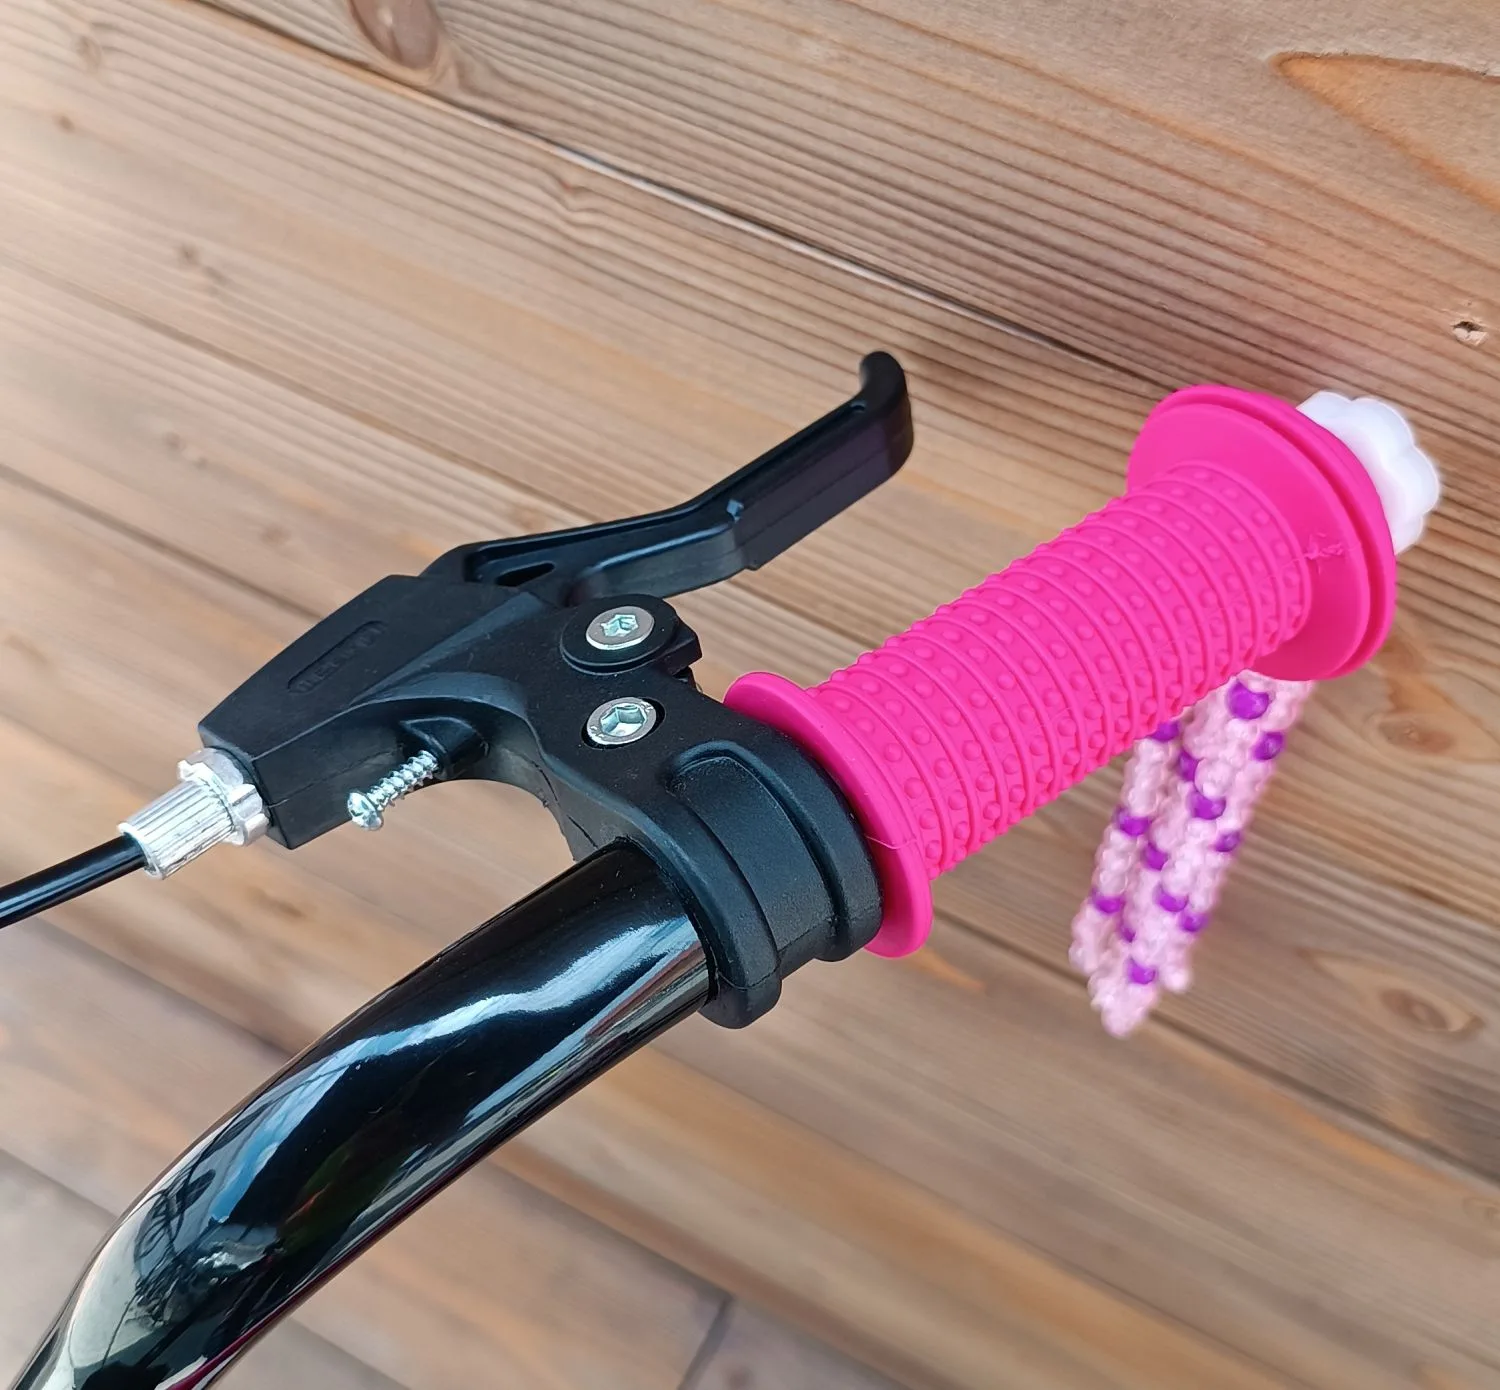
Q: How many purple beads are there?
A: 13